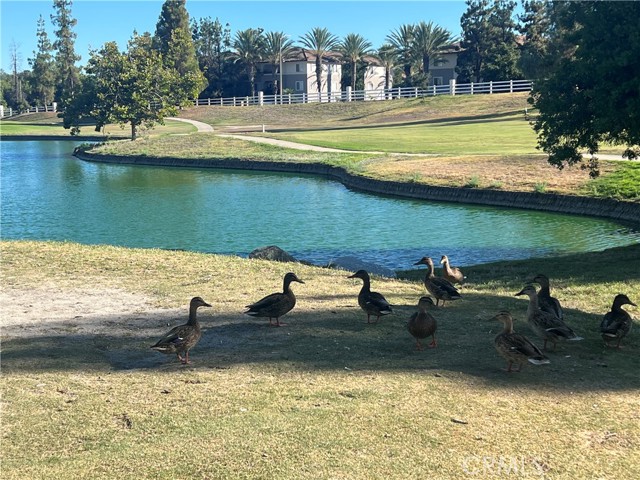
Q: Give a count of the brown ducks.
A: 10